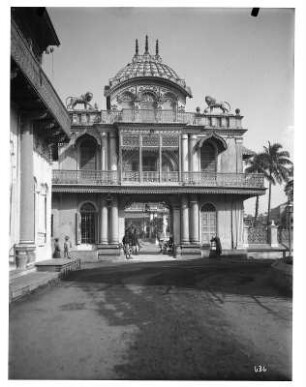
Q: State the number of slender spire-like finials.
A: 3